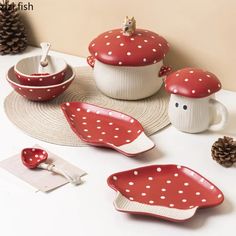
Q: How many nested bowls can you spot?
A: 2